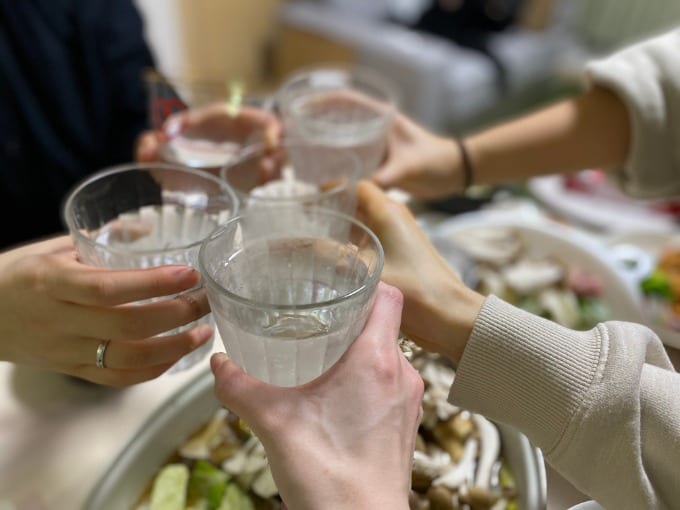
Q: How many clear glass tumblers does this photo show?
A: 5